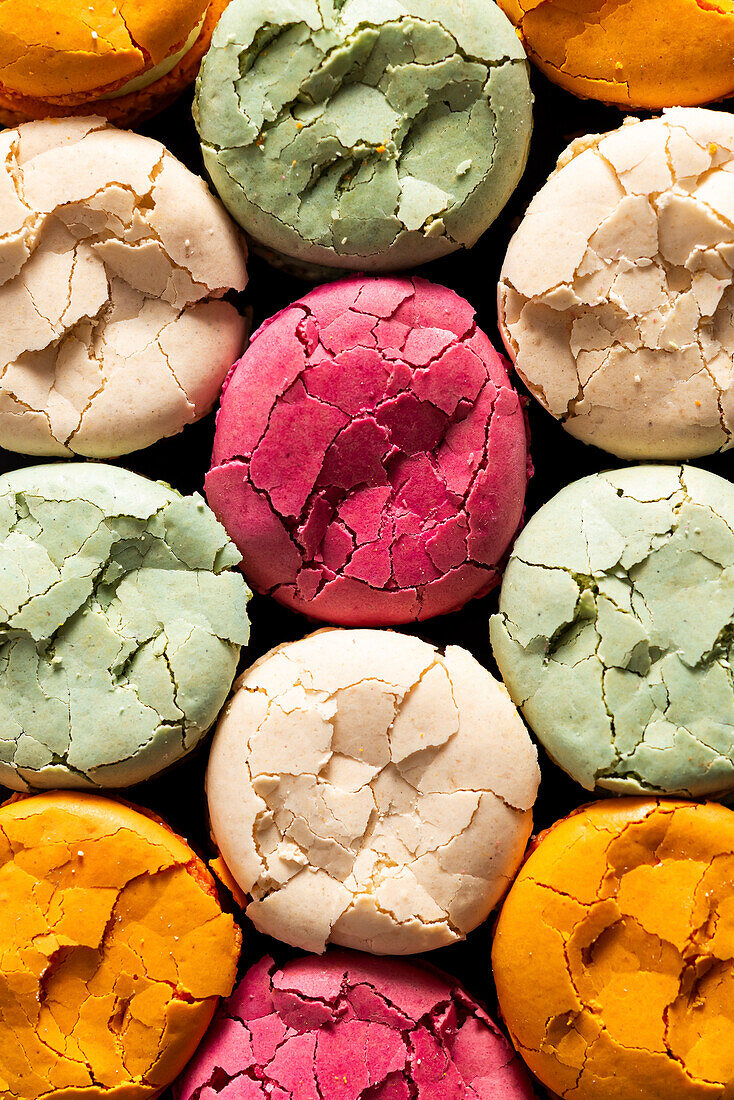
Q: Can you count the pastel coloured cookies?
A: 6